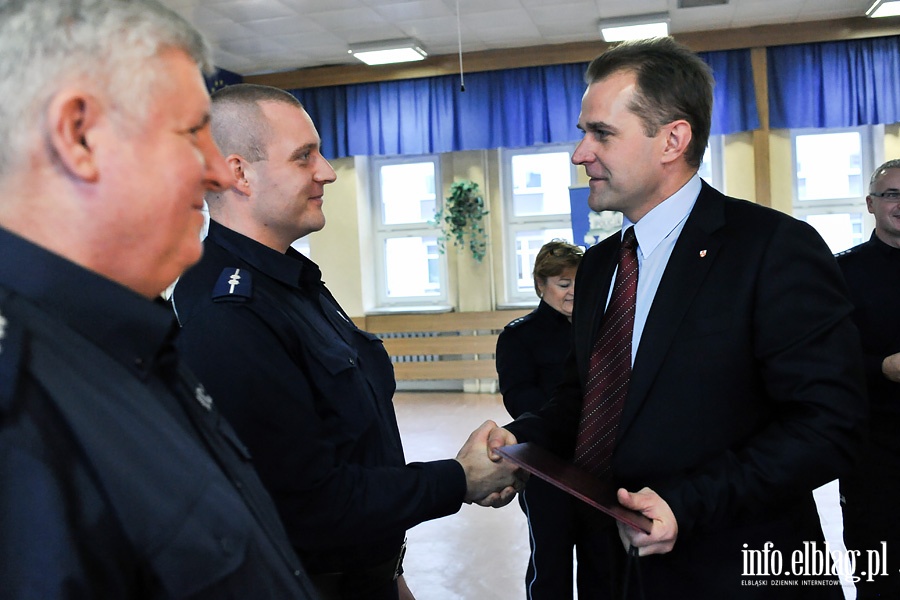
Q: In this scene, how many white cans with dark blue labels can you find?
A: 0